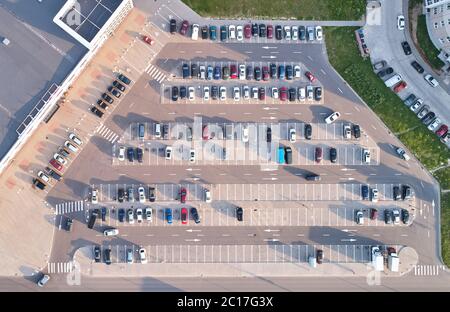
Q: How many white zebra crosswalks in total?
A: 5